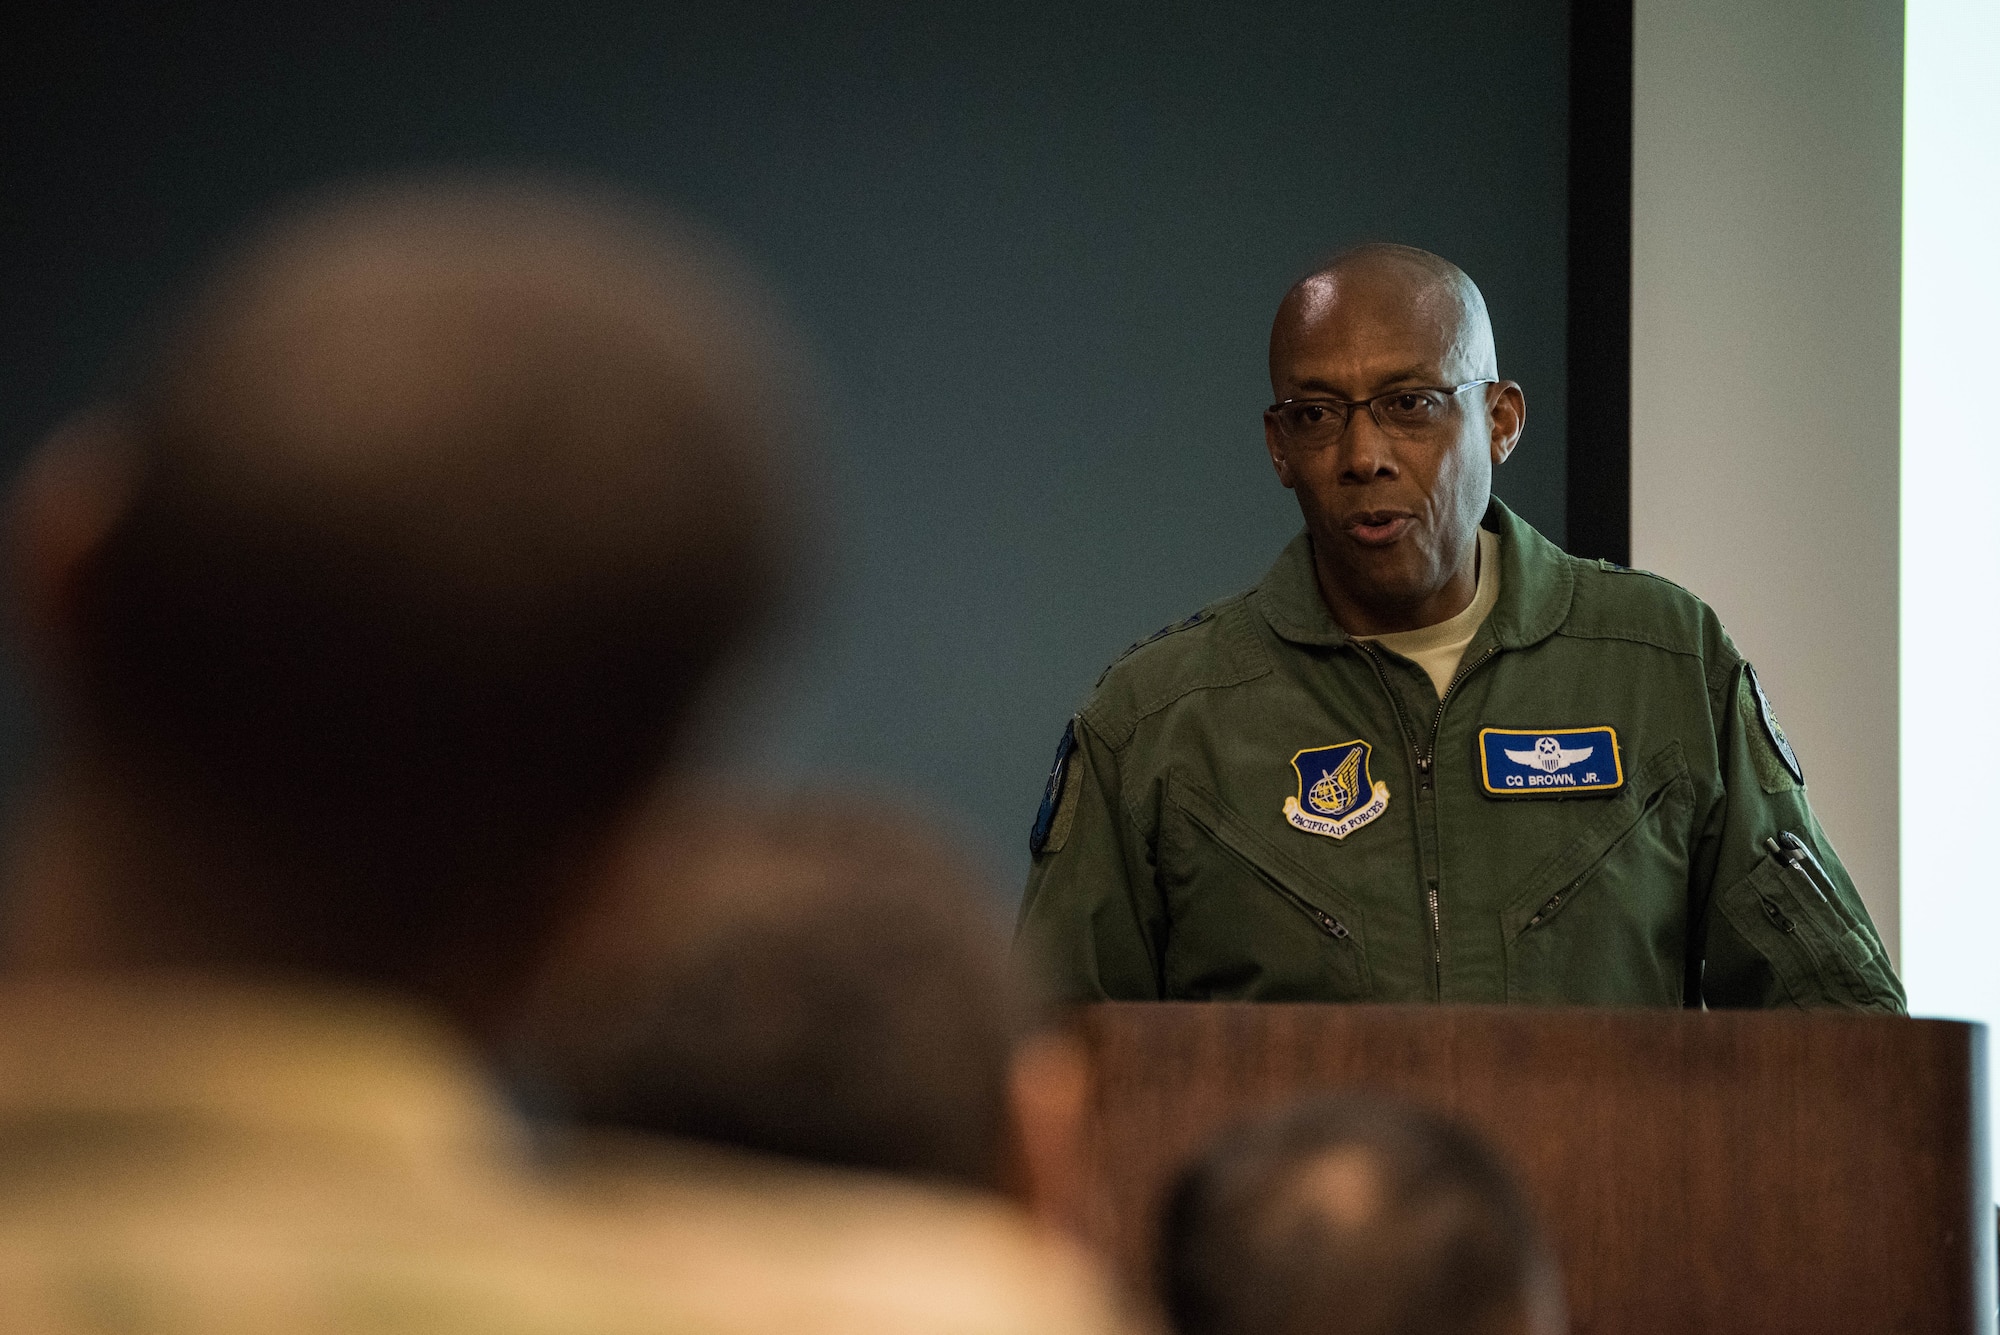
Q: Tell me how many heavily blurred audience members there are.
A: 3